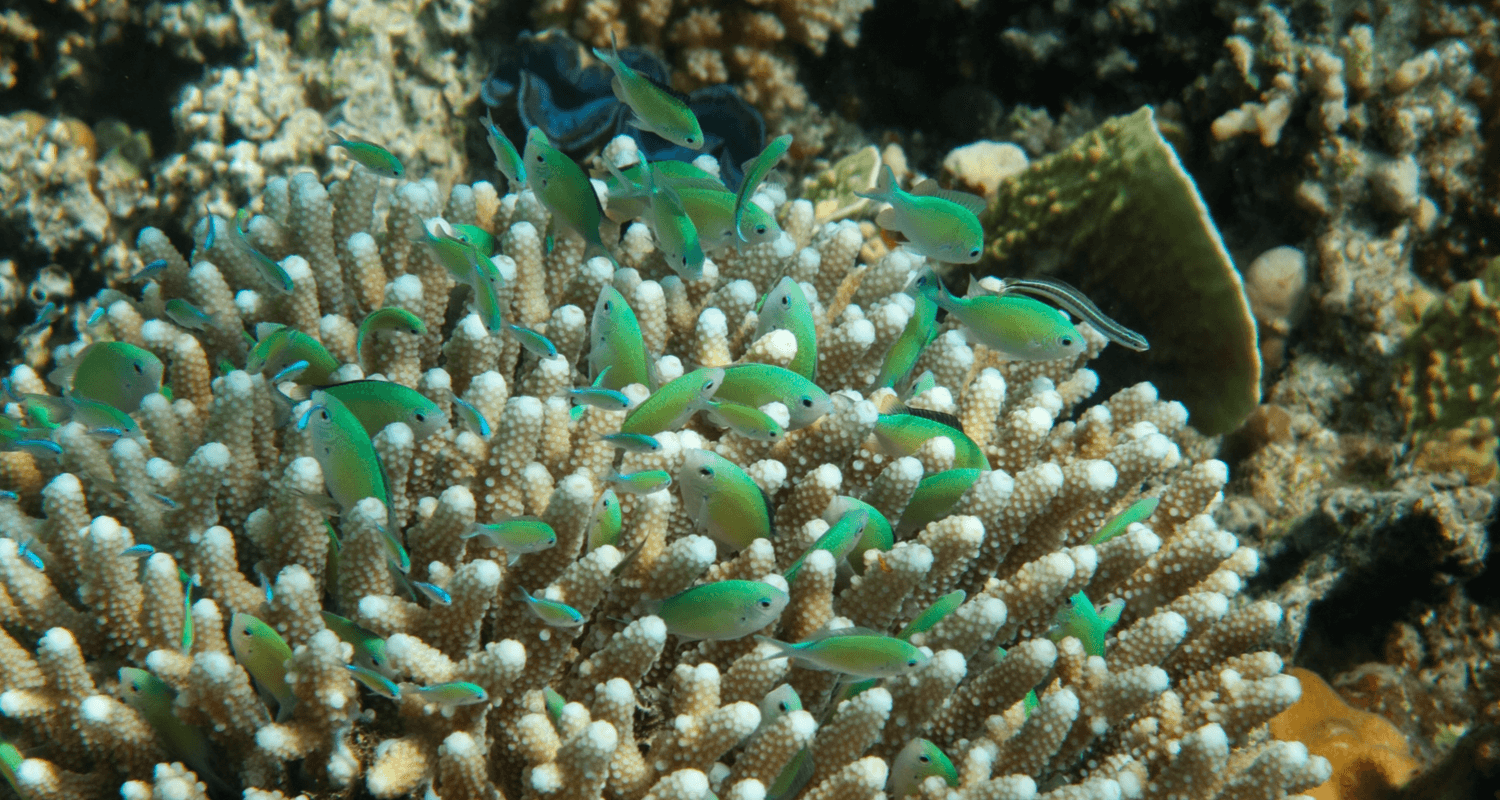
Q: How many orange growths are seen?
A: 1